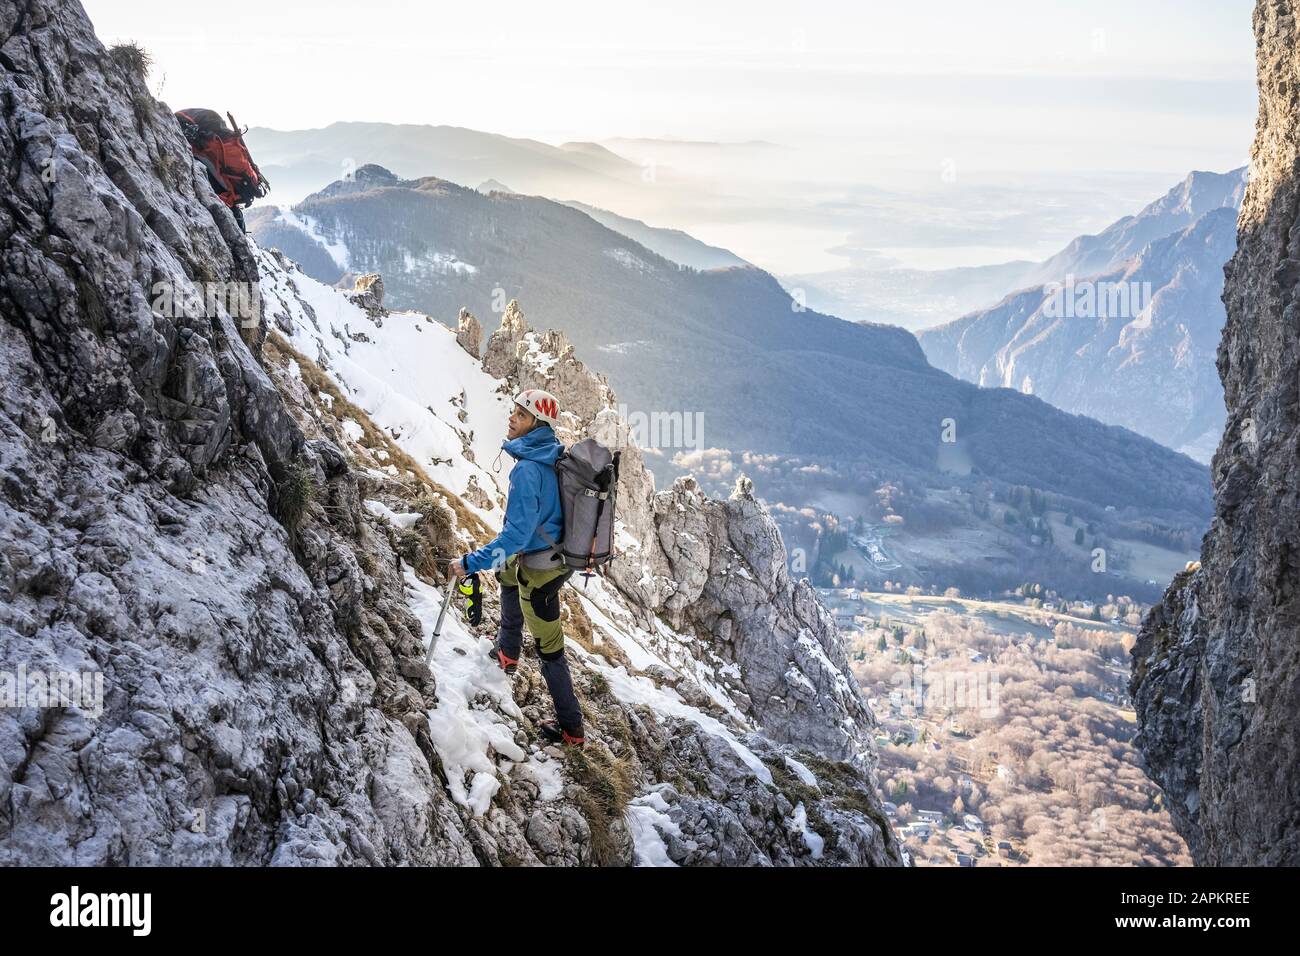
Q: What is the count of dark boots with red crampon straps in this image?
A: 2